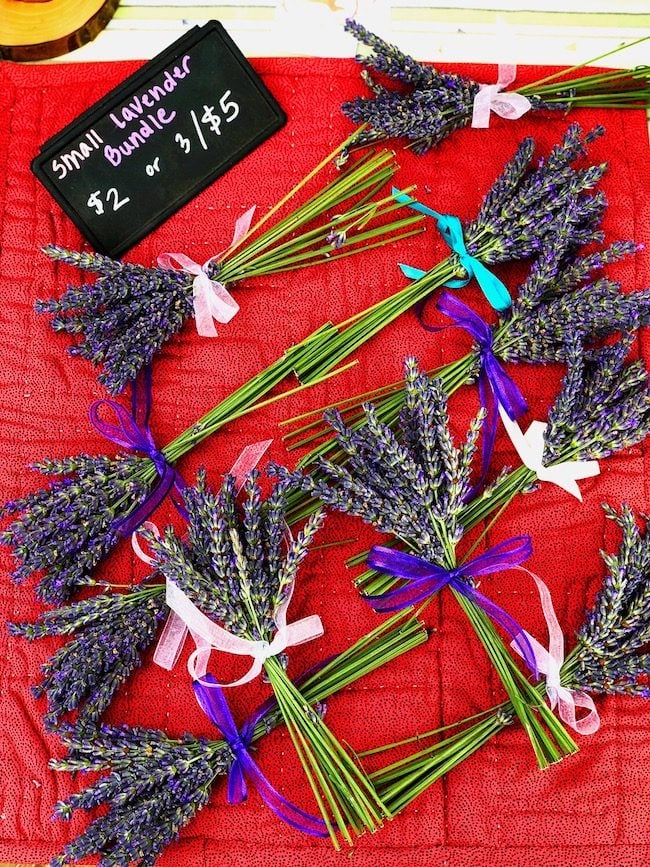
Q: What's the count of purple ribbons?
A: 4